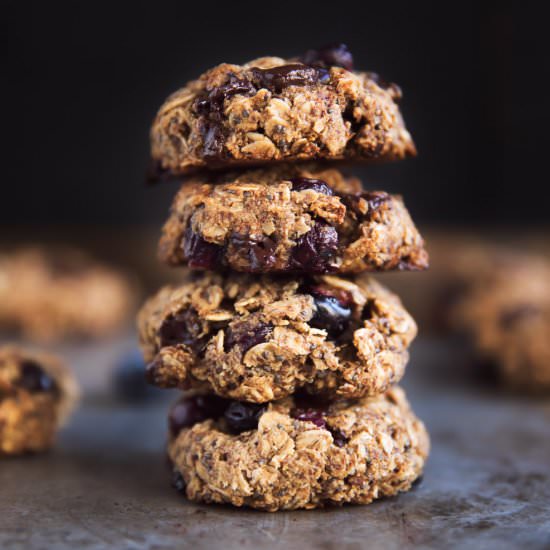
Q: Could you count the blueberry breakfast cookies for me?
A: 7